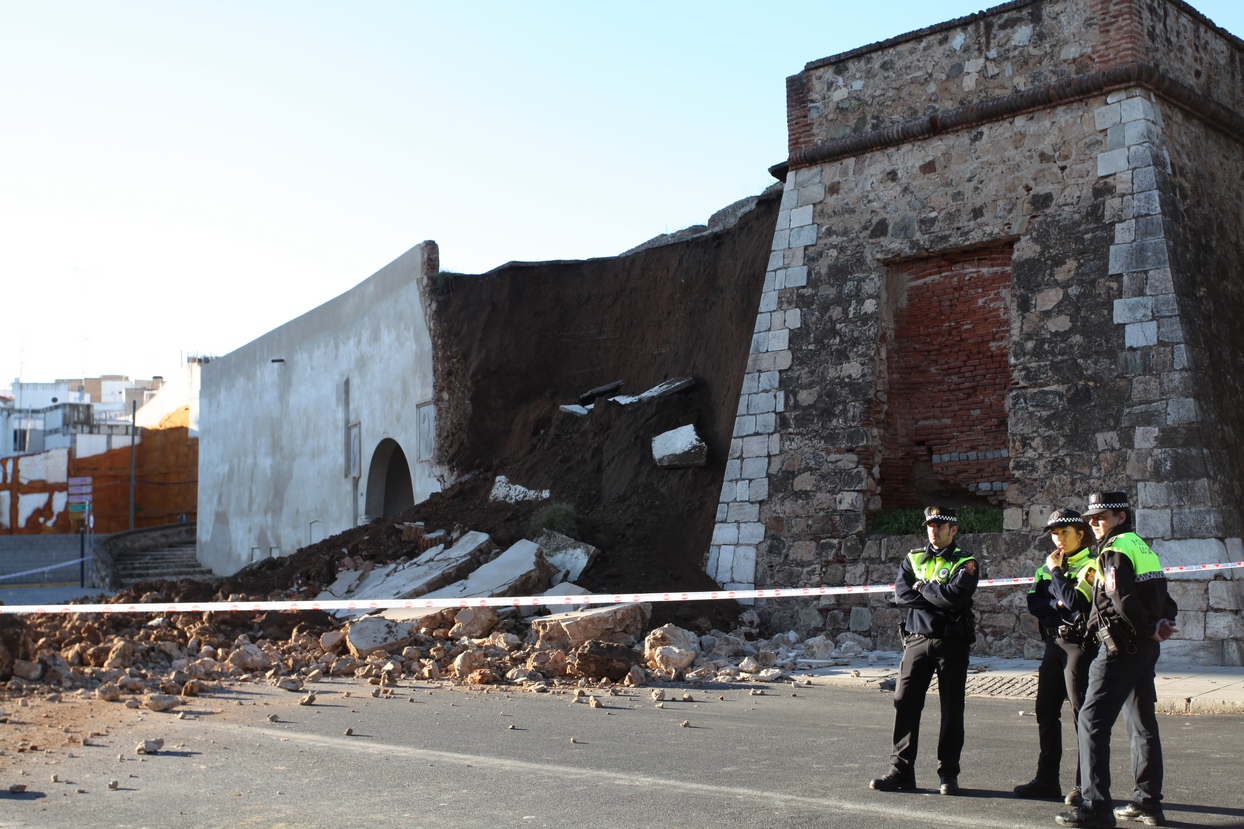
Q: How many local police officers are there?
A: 3